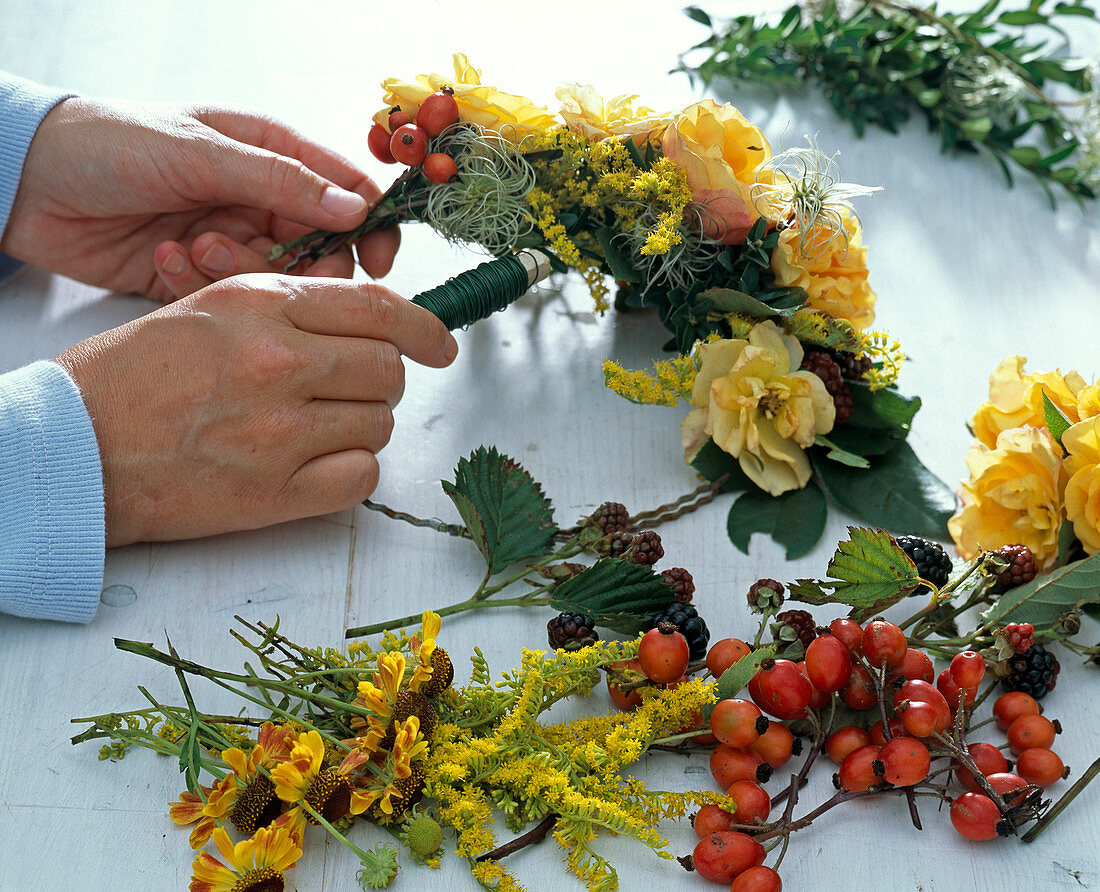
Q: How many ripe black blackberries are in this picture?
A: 4